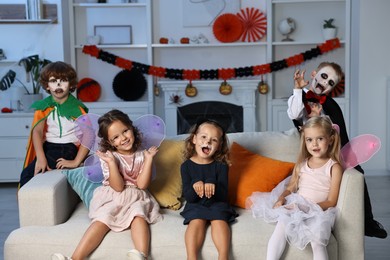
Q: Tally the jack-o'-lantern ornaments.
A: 4